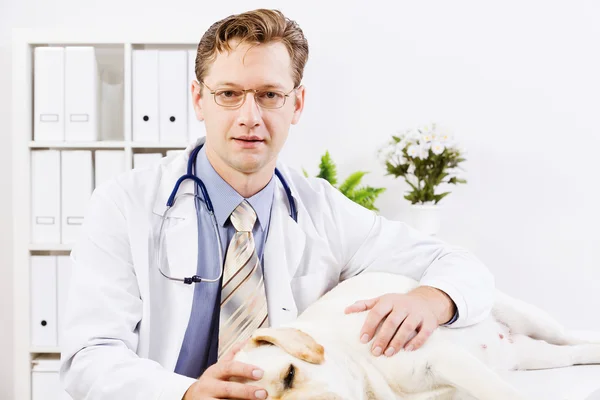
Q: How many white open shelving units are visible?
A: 1